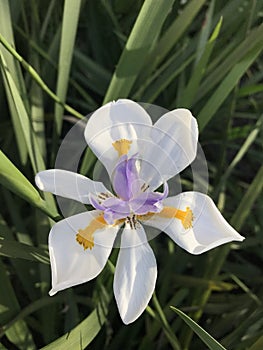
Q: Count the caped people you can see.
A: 0